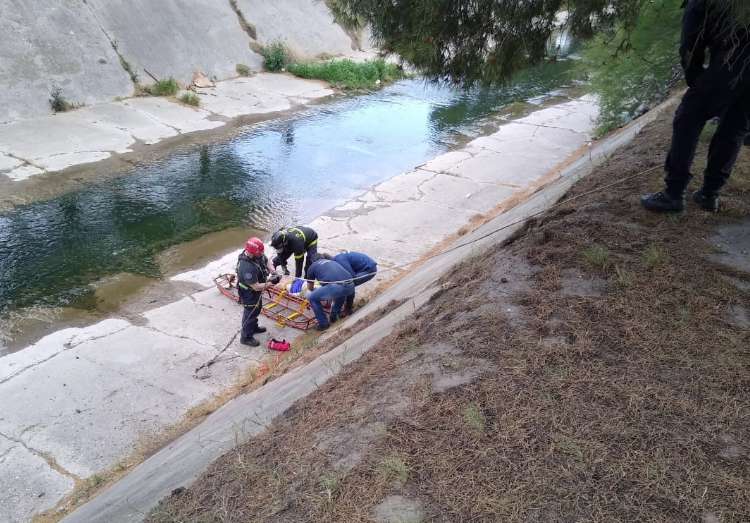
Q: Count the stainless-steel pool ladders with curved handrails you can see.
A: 0